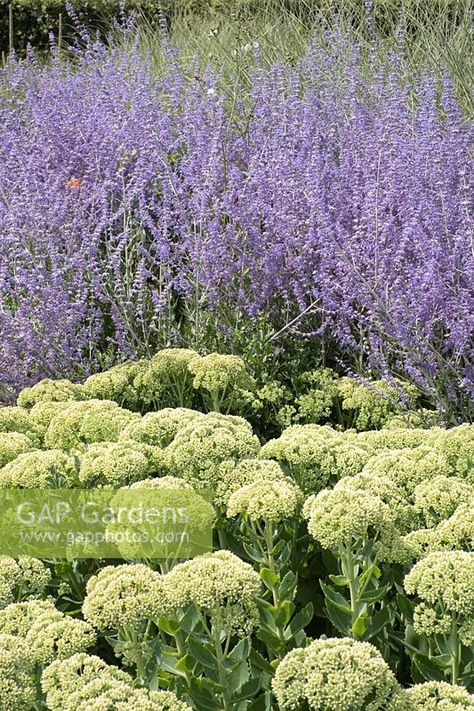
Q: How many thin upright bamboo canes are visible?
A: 2